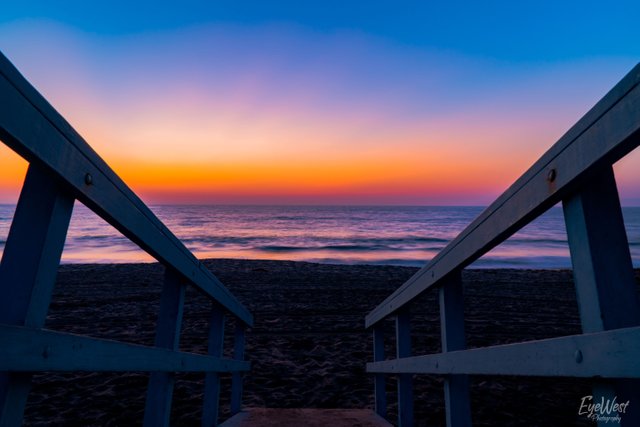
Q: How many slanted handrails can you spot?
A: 2